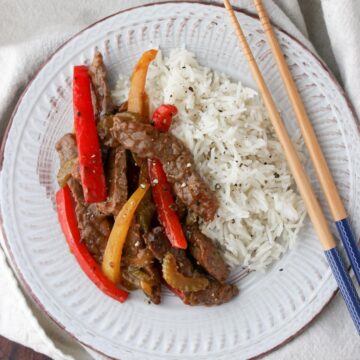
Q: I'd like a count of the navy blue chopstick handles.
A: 2